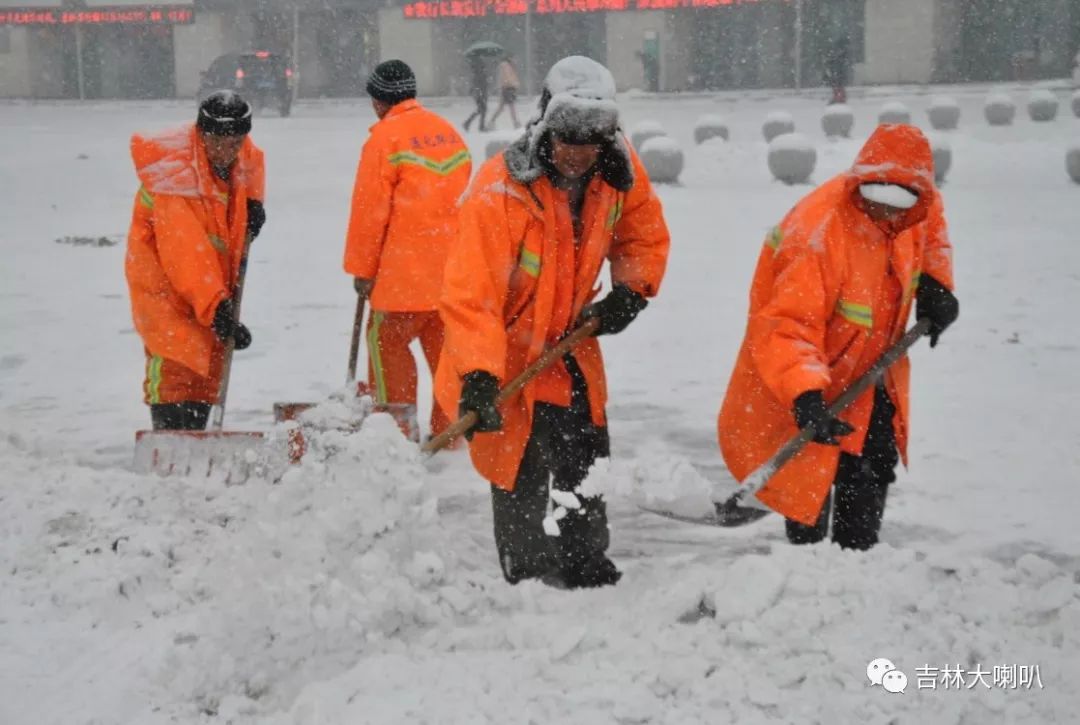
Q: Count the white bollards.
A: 14